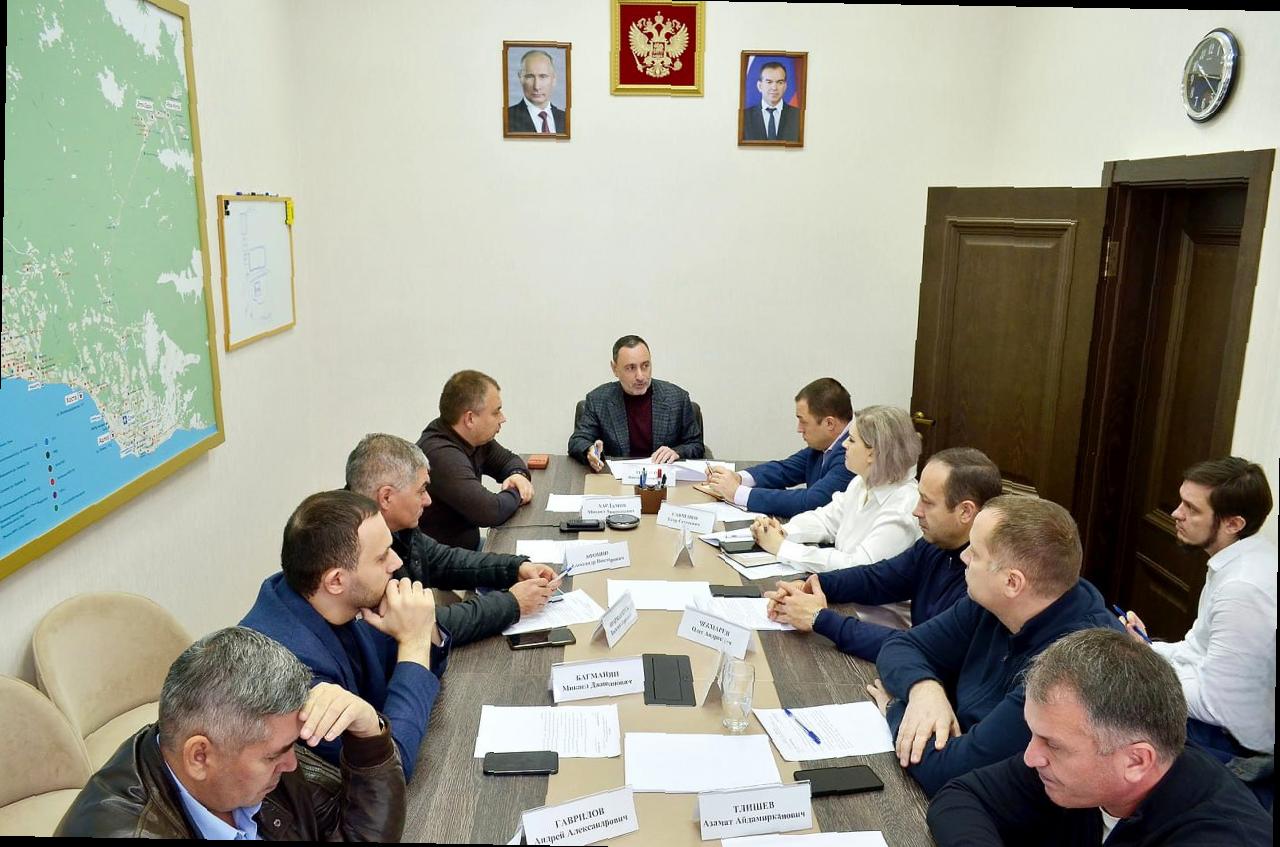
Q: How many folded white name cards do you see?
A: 11